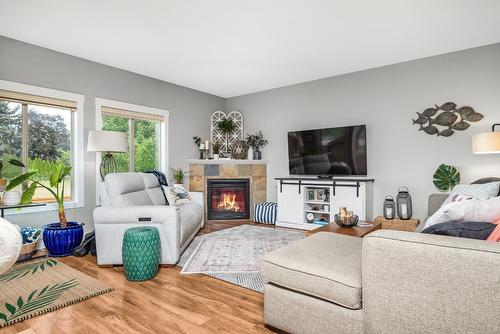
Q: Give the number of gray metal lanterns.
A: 2